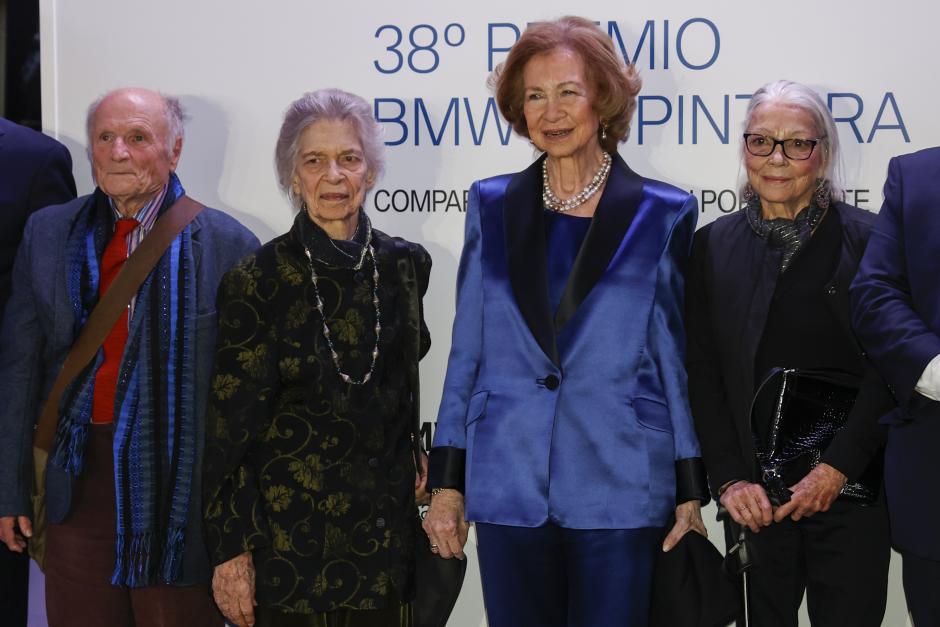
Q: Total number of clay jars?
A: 0